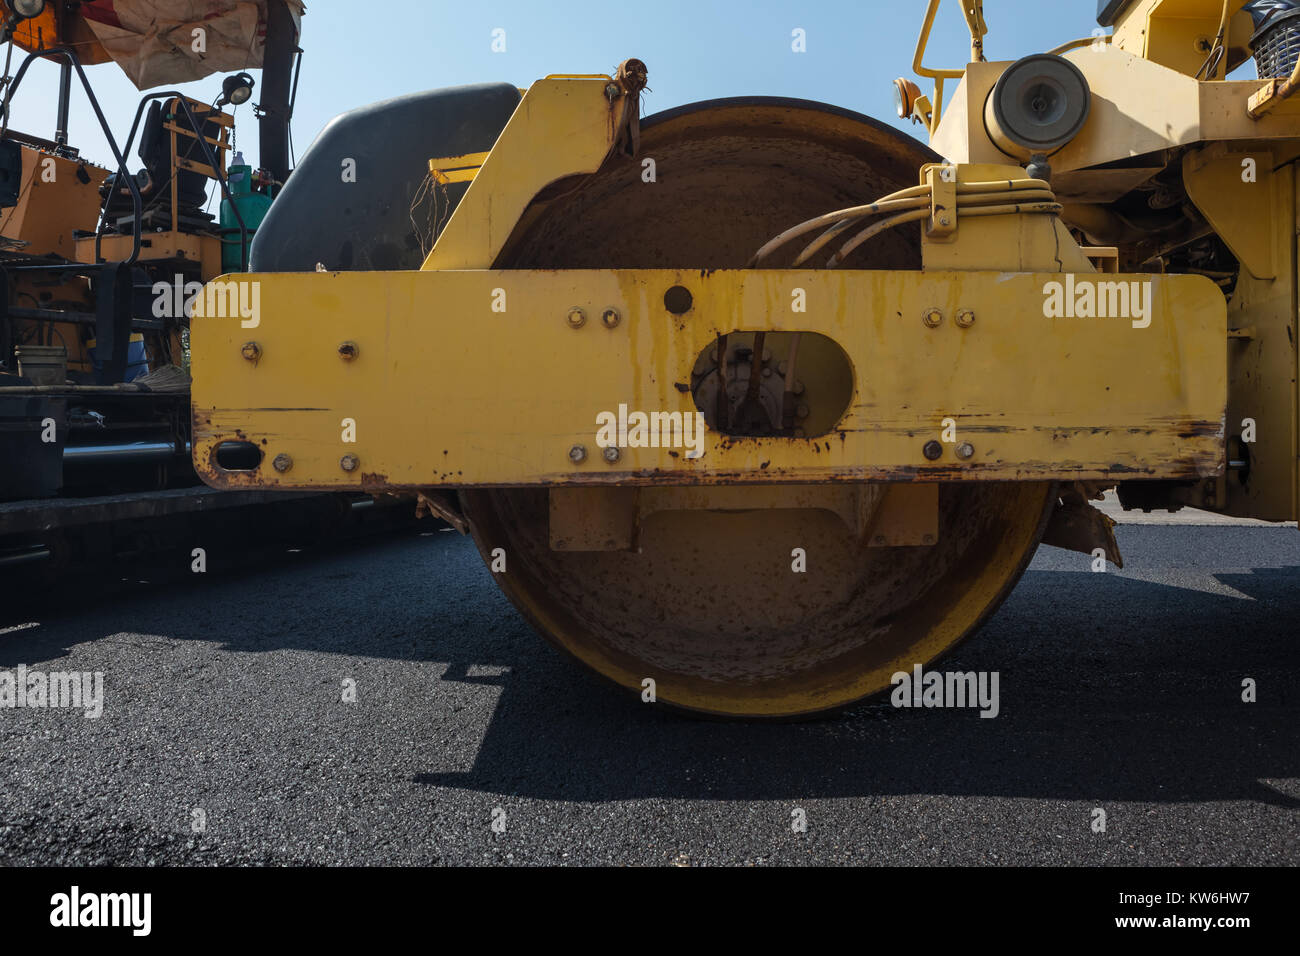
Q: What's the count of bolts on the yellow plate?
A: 12